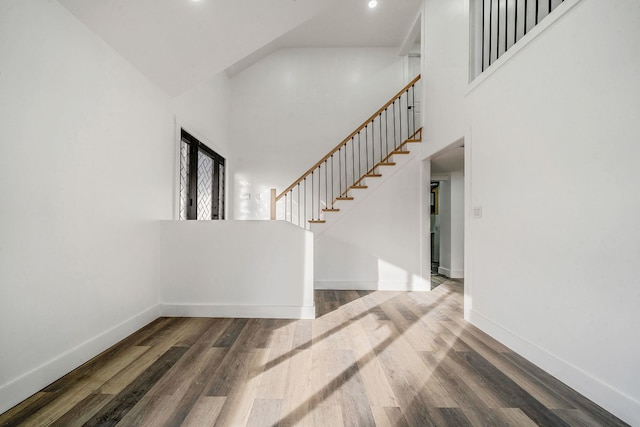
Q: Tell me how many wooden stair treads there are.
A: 8